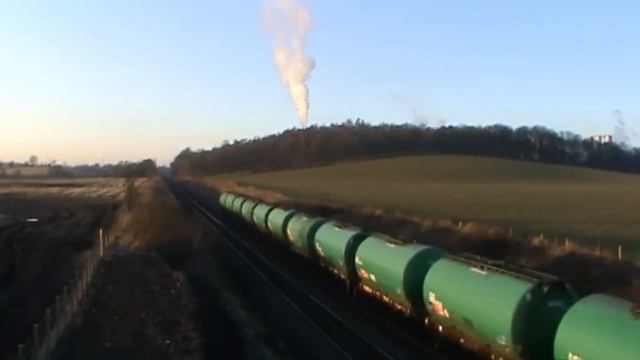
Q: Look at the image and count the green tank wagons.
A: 11